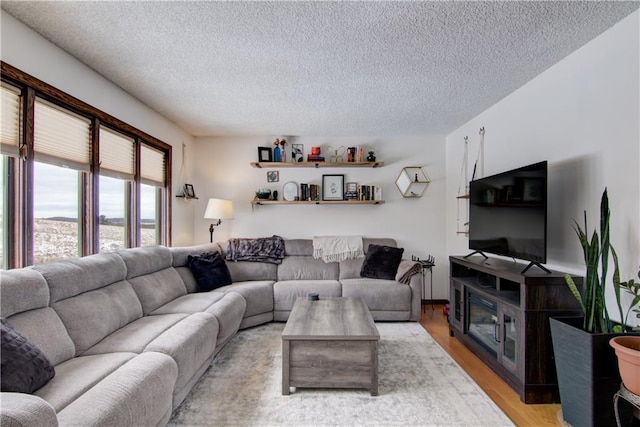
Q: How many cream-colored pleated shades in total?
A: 4